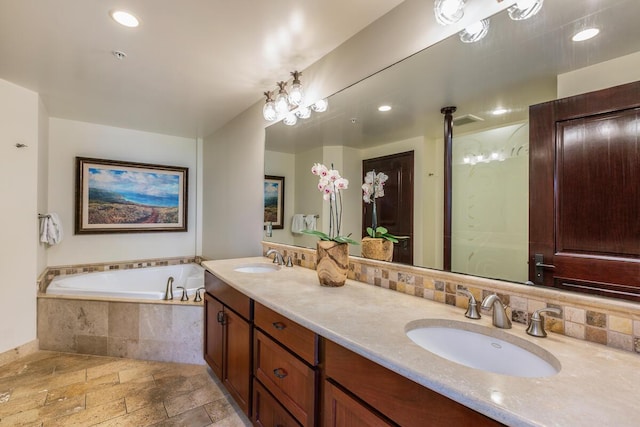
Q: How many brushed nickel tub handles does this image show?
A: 2